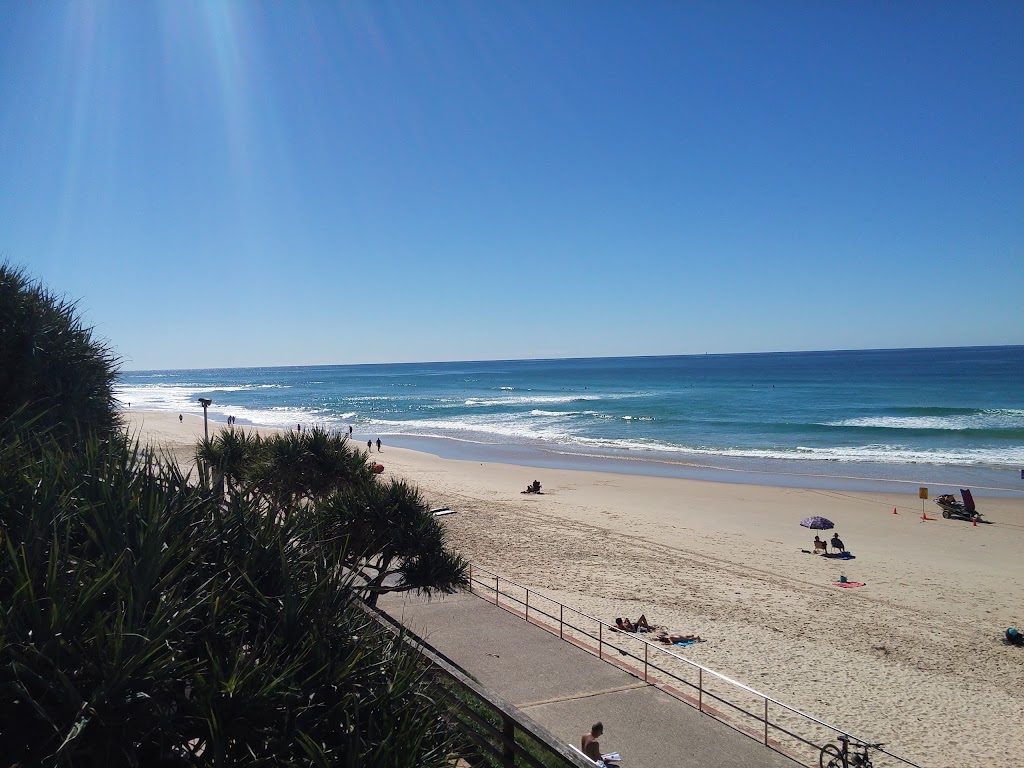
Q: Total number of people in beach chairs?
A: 2